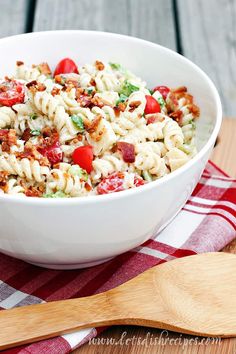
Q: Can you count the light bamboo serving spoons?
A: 1